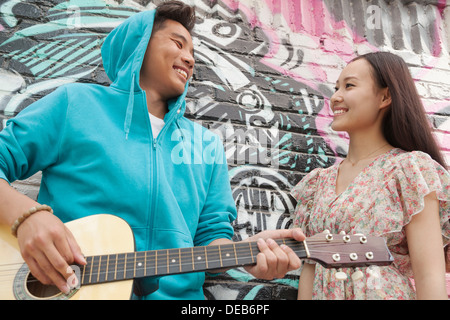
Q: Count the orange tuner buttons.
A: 0